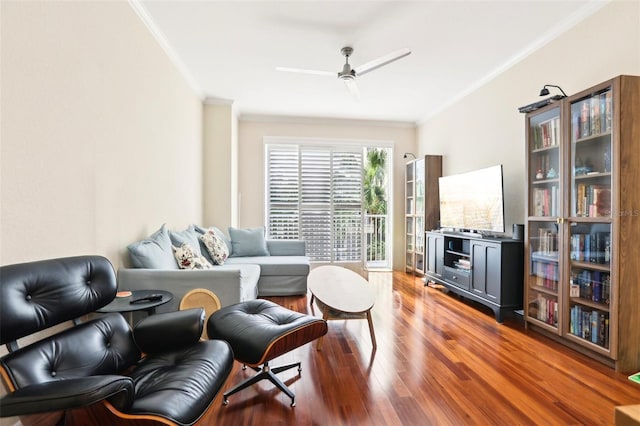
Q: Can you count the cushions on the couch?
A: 6